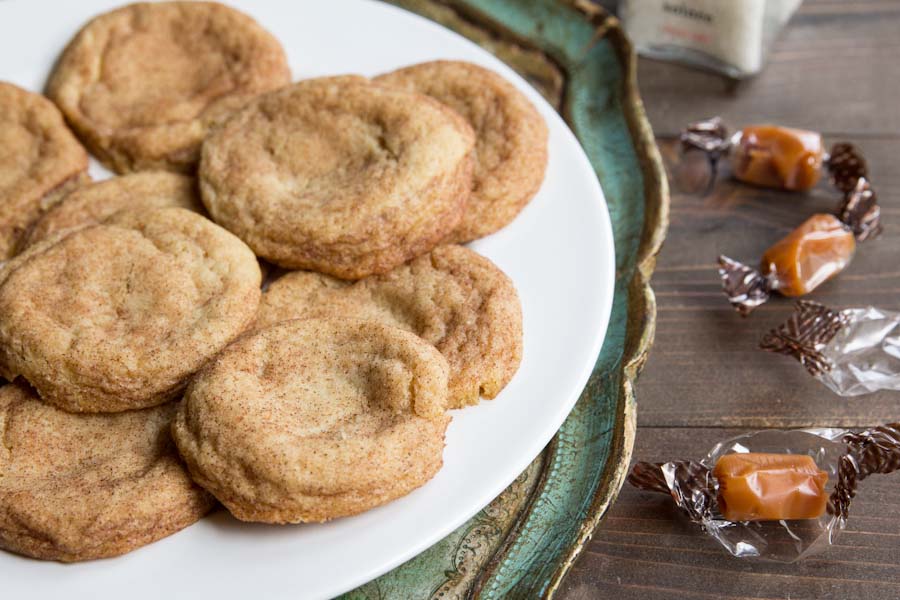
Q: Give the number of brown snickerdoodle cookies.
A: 9